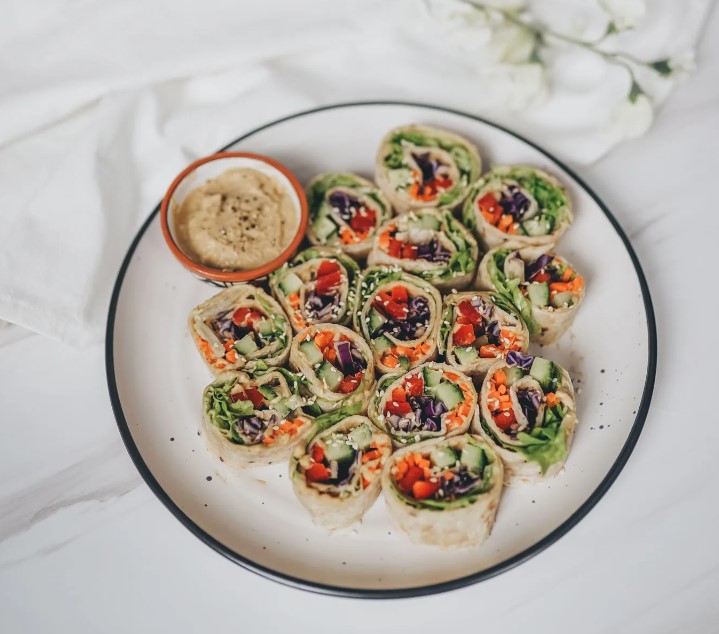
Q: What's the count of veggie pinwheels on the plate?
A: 15